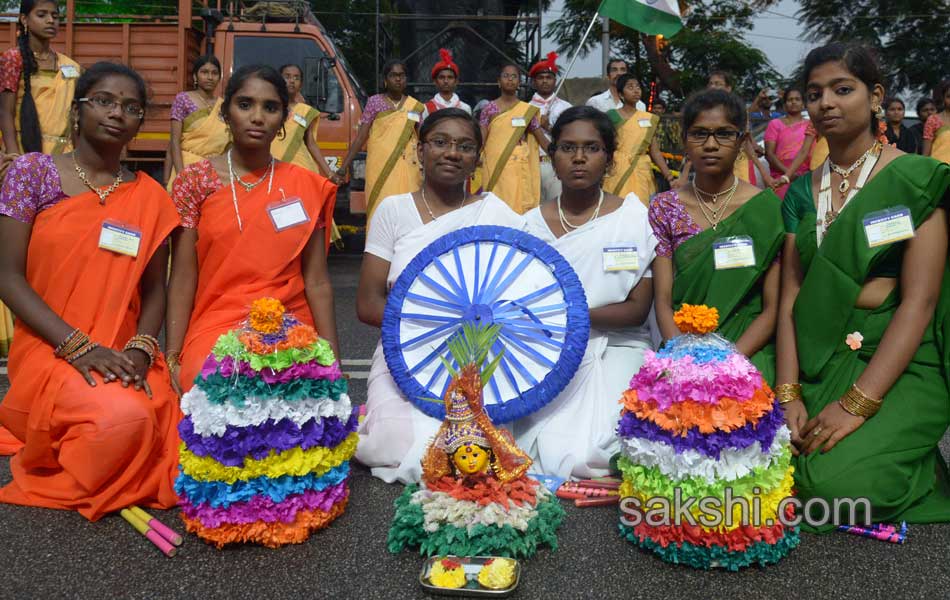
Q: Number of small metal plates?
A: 1